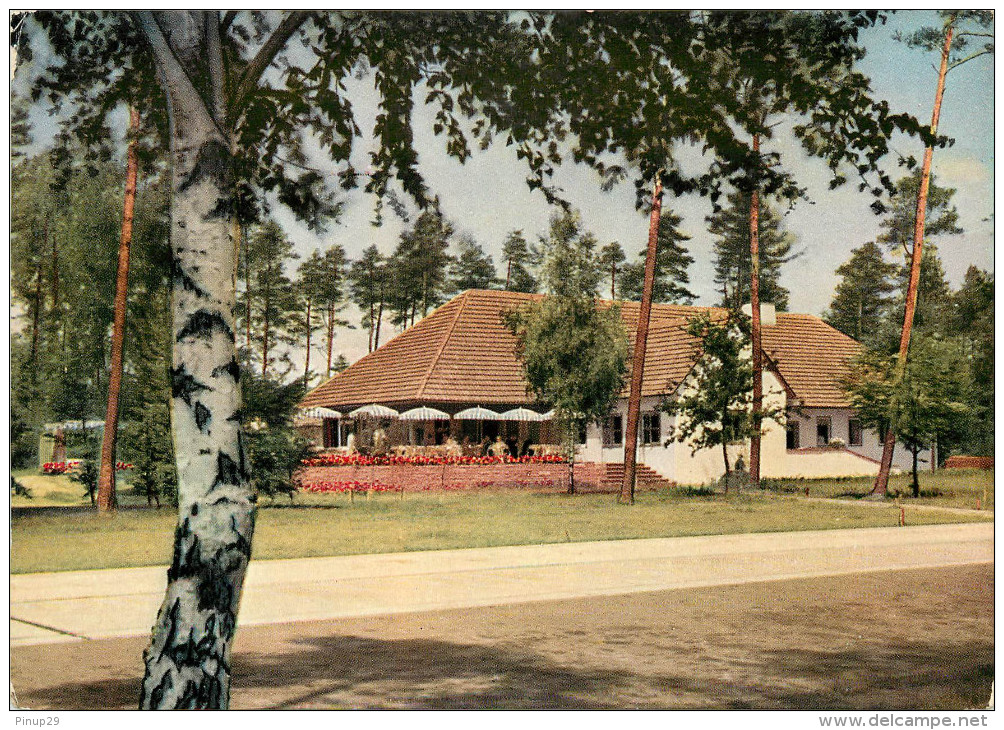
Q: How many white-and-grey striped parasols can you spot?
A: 6